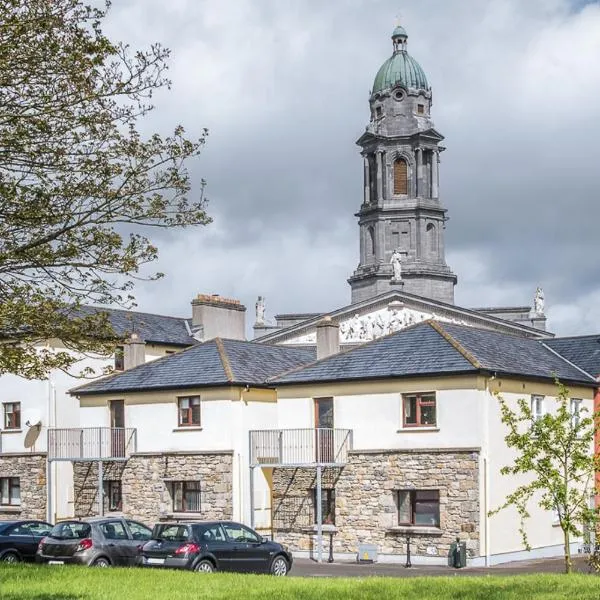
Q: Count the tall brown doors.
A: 2